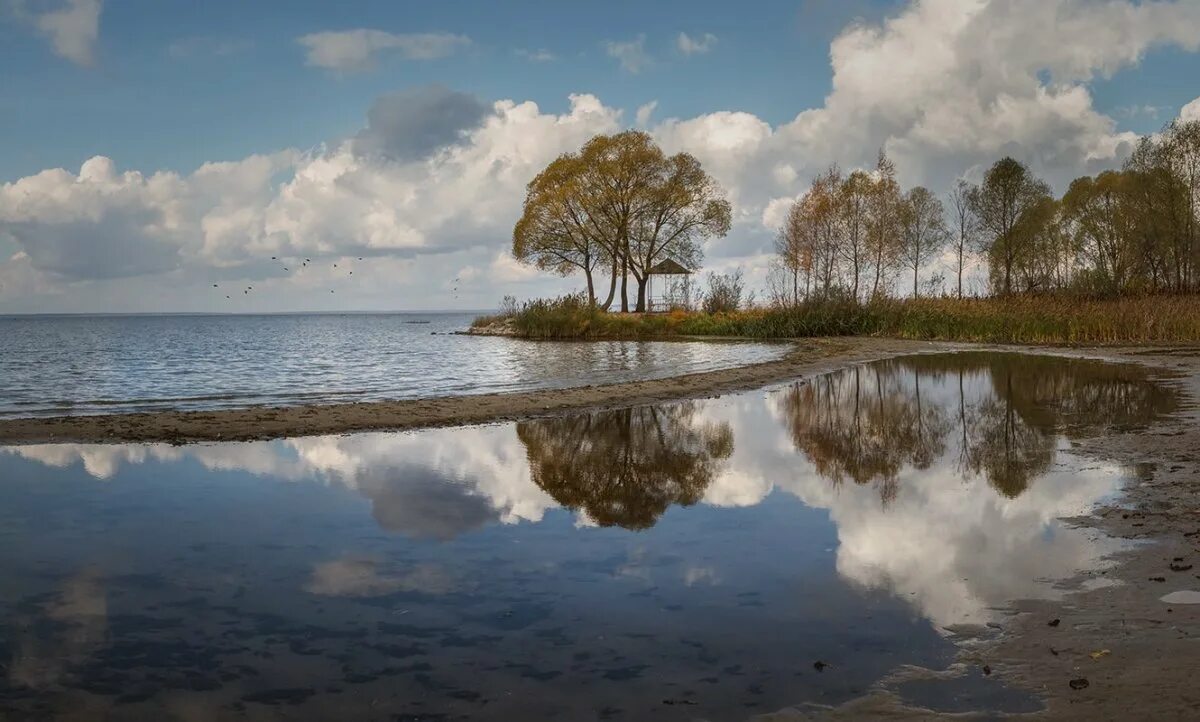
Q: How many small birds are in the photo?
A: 15